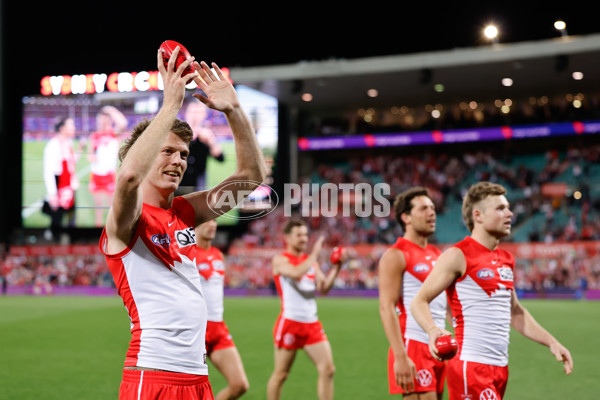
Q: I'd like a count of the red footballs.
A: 3